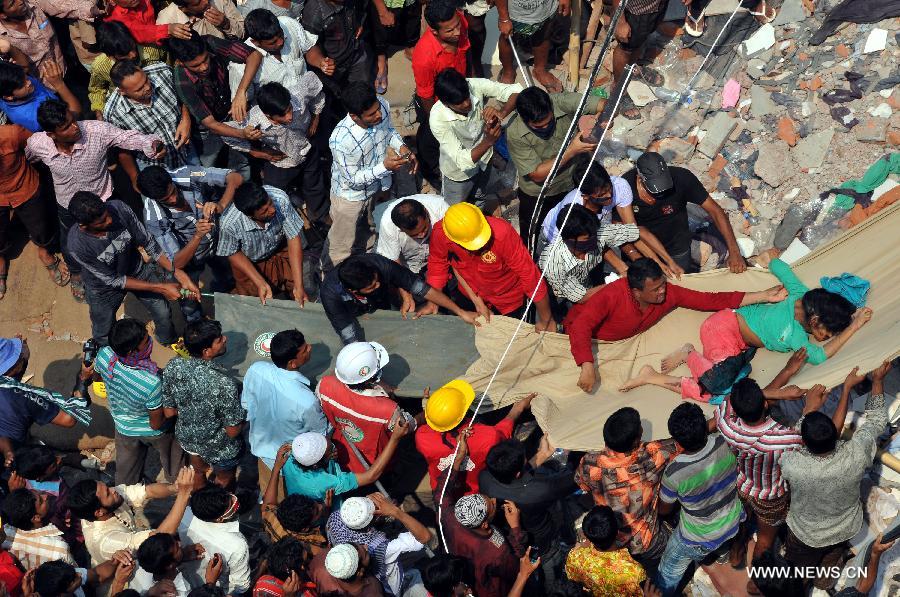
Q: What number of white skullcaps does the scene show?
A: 3